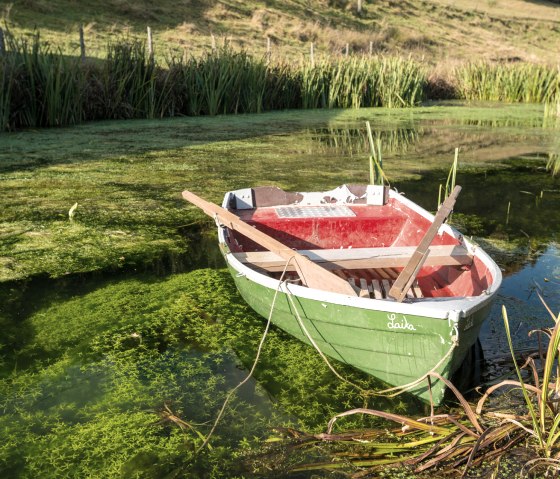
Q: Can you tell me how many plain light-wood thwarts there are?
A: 1